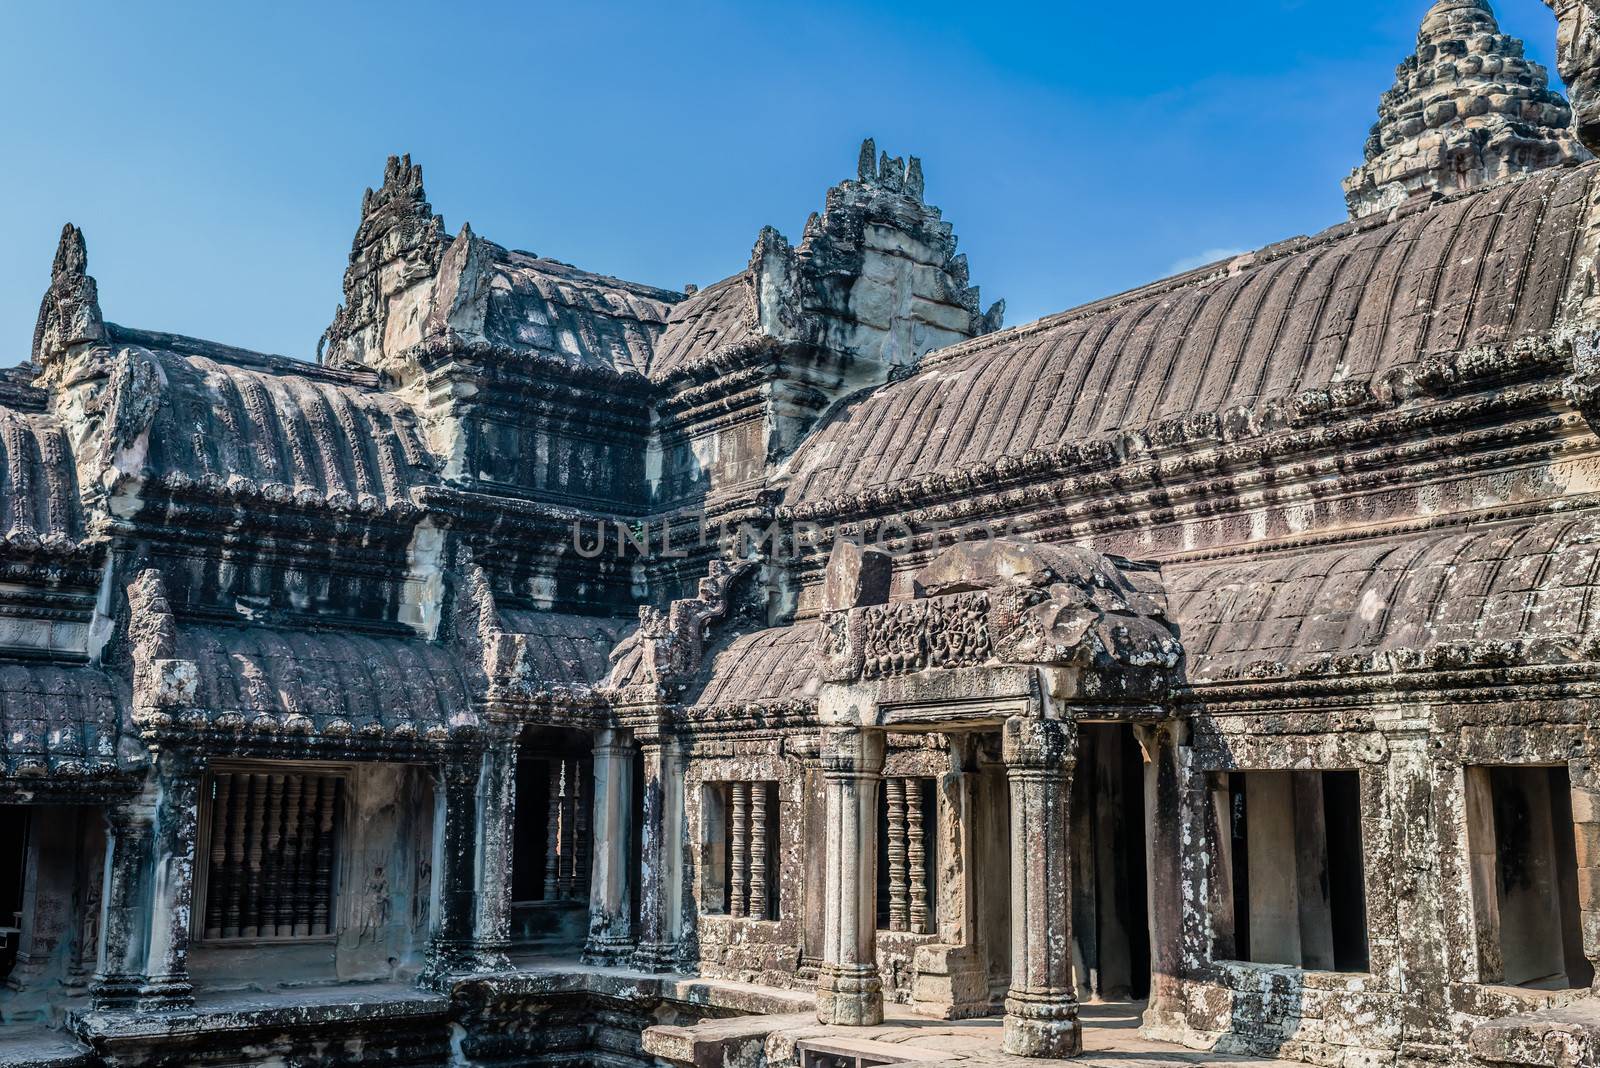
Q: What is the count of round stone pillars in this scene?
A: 2